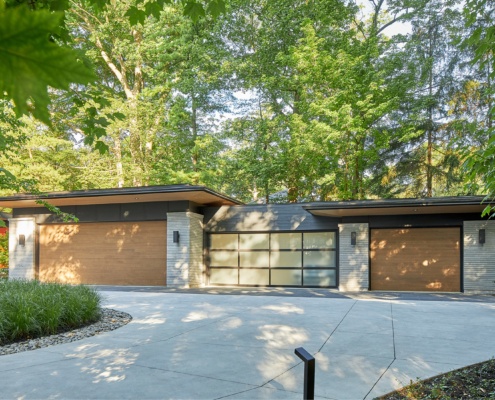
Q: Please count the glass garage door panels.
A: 12